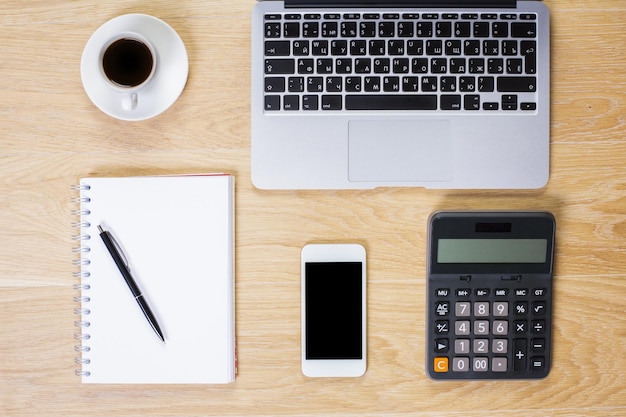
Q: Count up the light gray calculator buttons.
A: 12